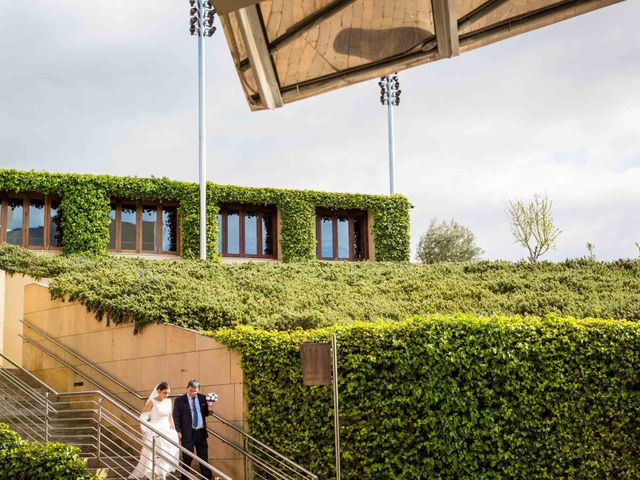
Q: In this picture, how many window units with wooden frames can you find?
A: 4